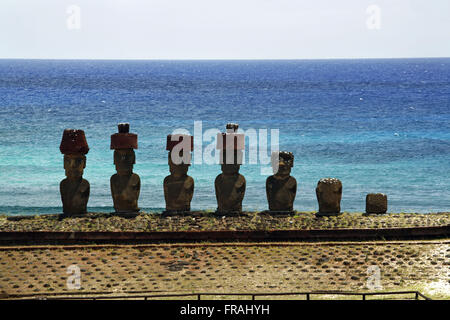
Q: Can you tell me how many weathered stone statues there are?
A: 7